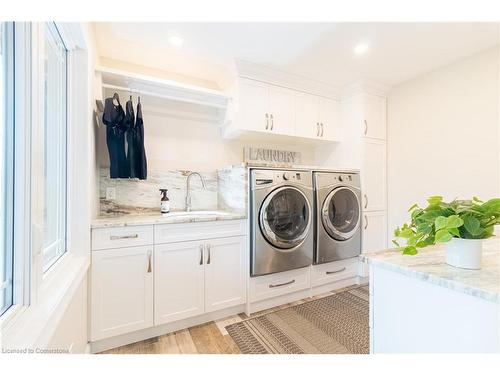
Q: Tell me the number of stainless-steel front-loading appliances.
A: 2